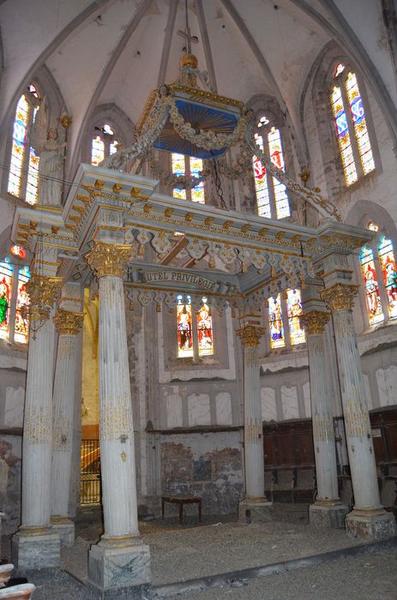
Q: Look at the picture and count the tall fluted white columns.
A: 6